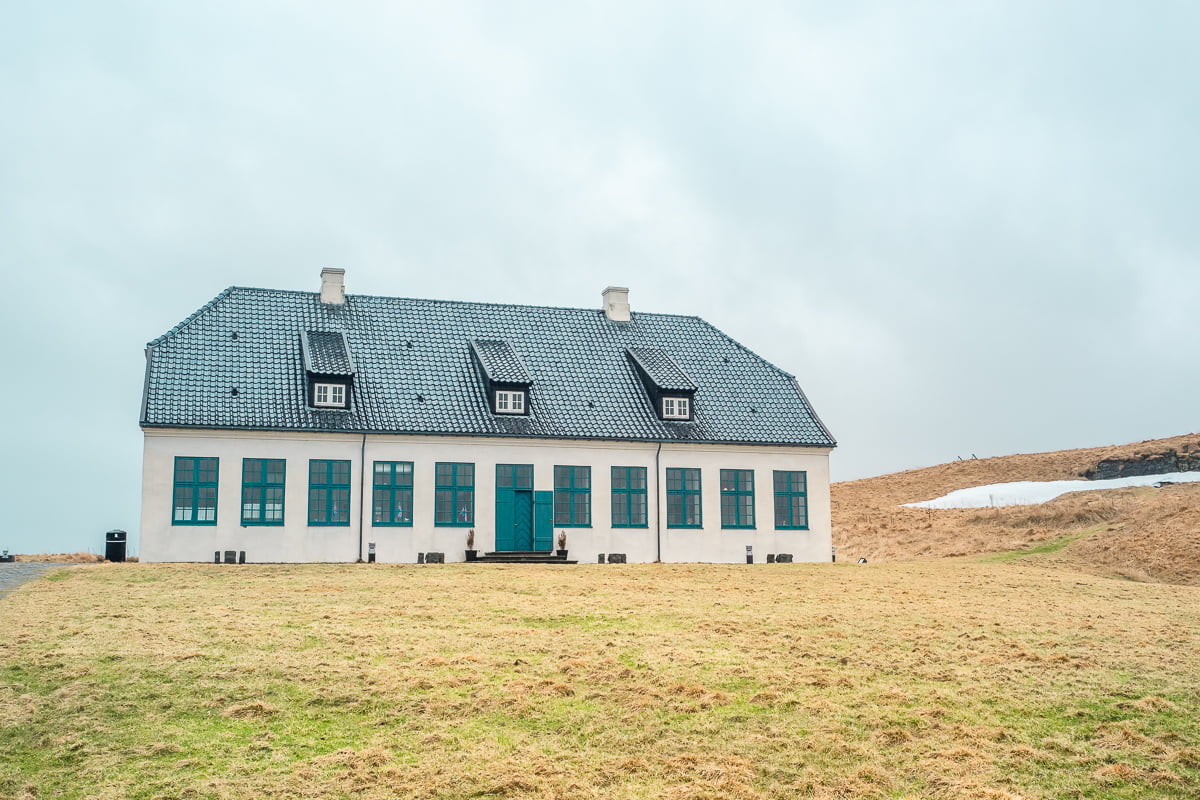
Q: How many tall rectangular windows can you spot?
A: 10